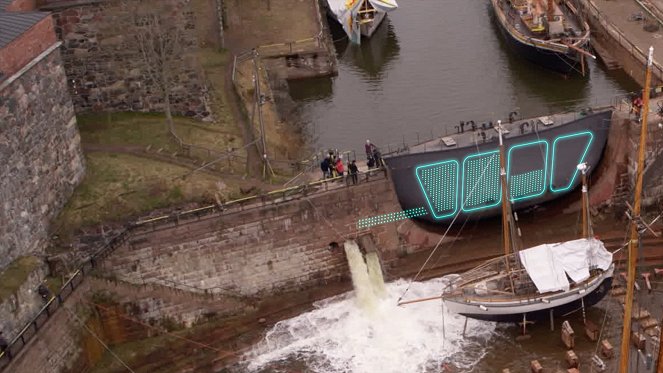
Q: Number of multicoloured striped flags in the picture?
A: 0